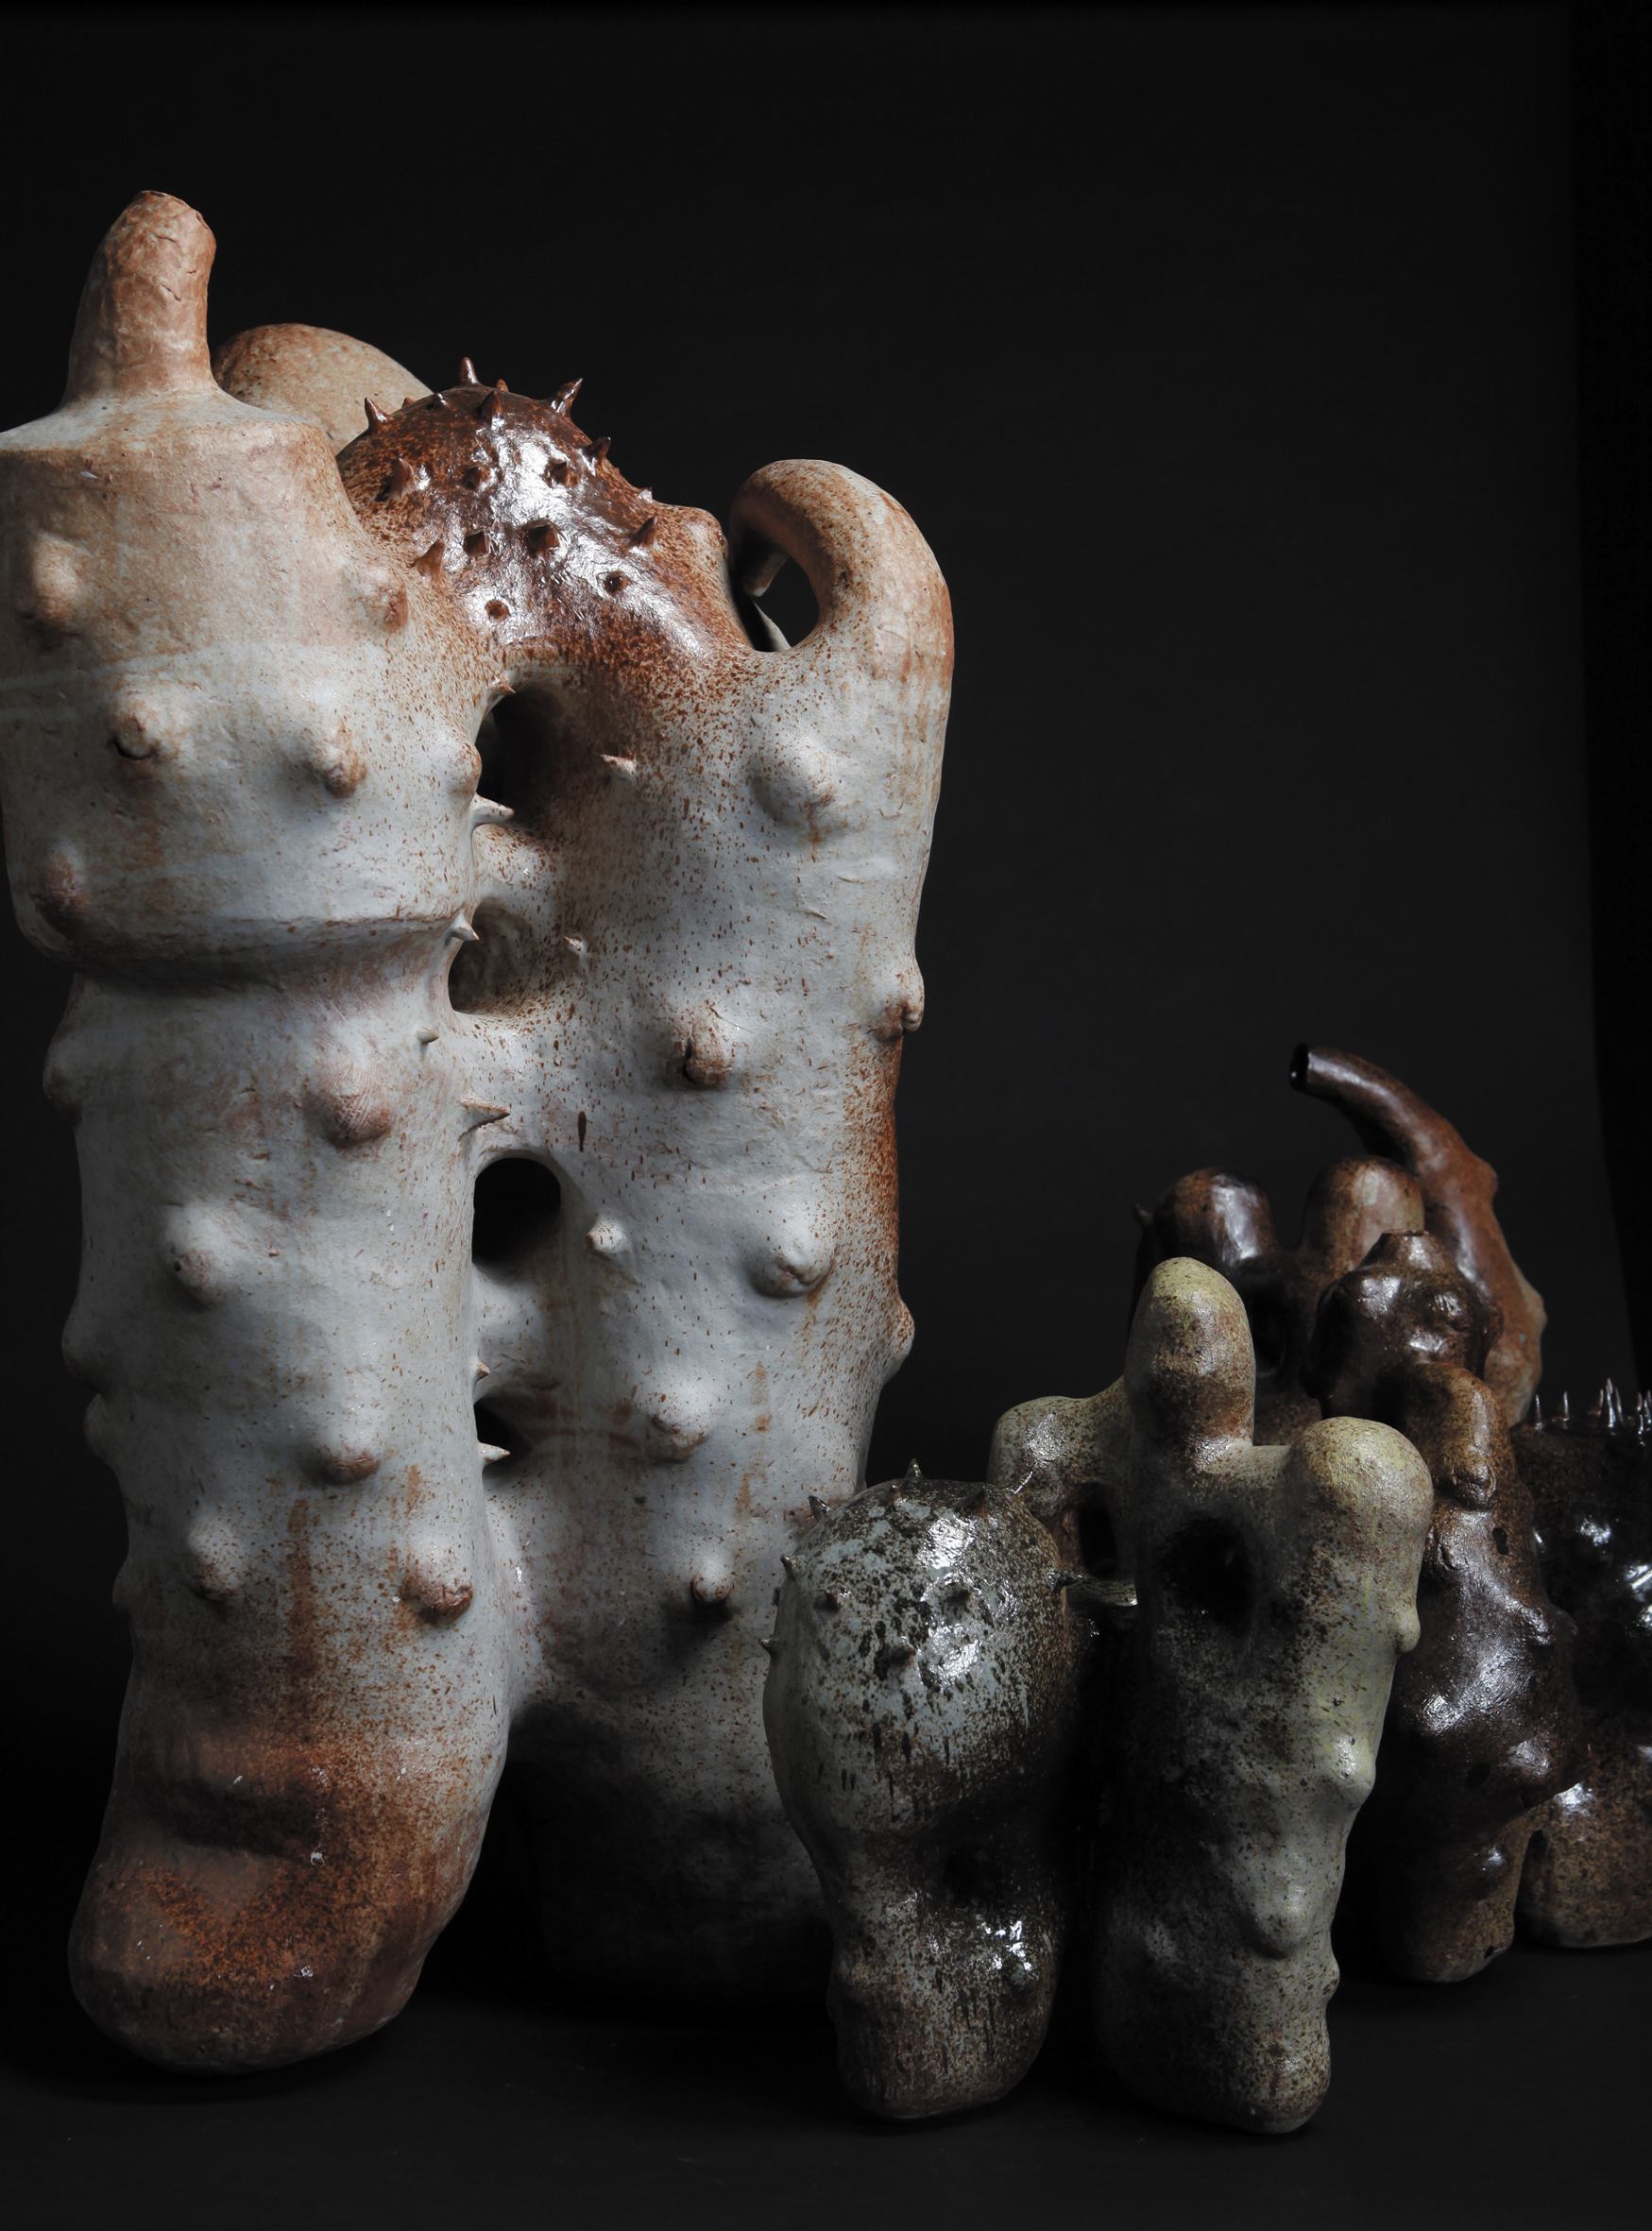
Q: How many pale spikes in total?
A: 10